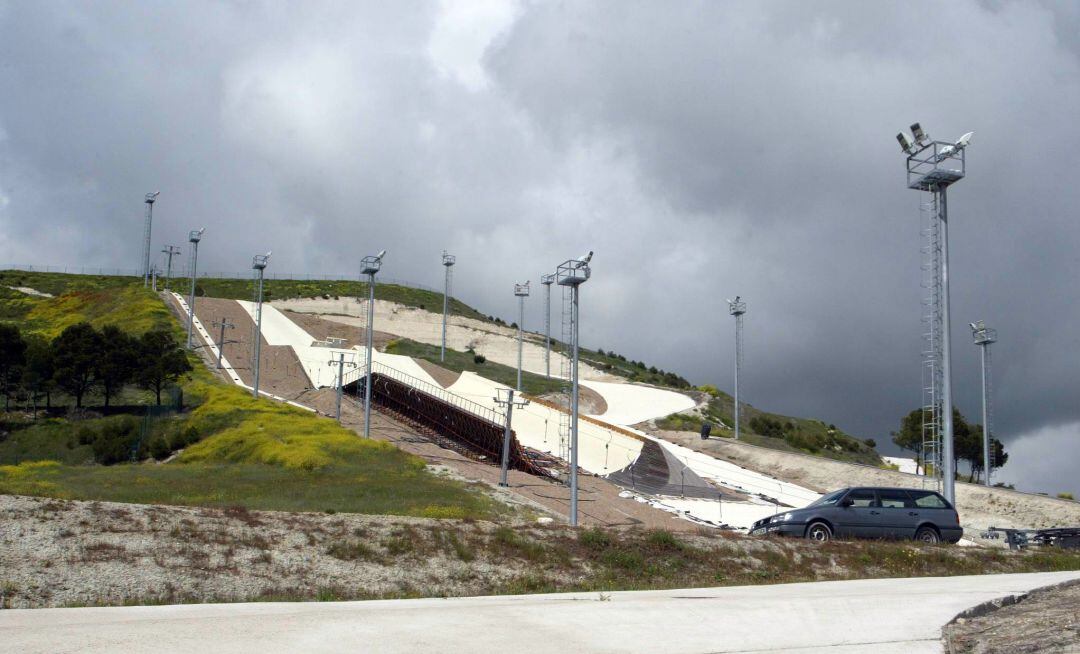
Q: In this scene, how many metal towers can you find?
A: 11